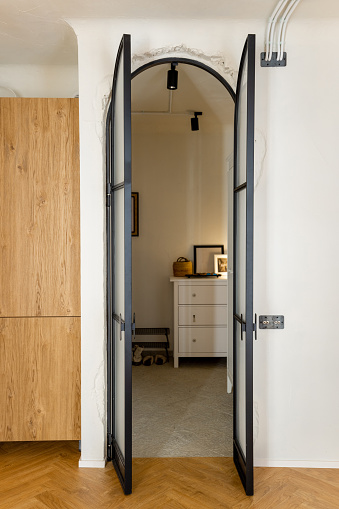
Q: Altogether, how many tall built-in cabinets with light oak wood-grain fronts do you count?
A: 1